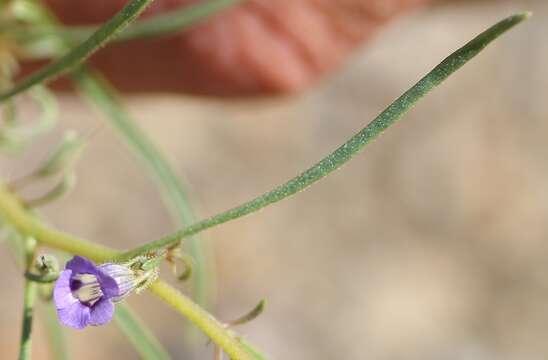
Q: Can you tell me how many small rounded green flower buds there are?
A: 1